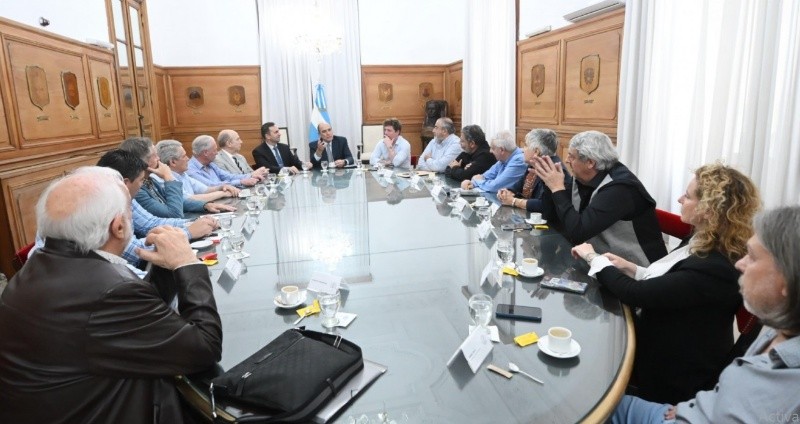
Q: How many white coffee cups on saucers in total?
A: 5